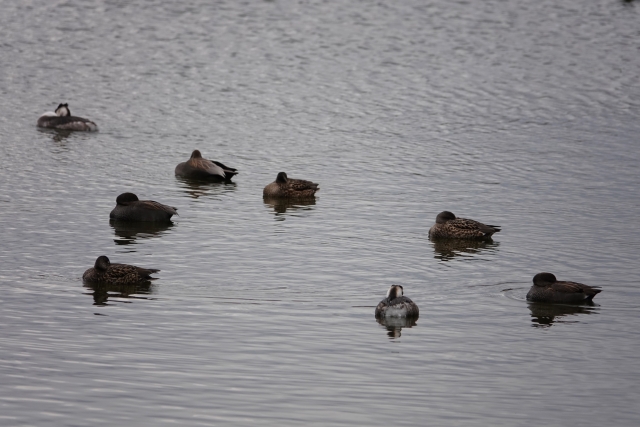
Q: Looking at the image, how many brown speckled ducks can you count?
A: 3